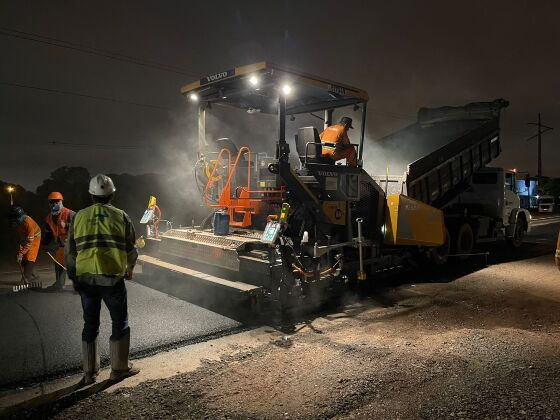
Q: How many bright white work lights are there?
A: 3